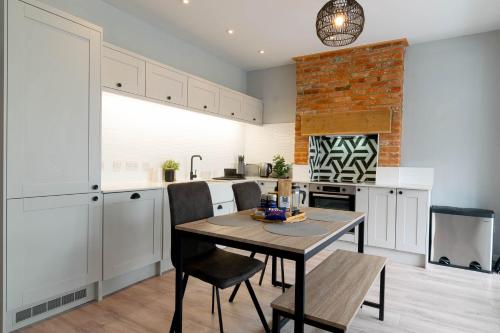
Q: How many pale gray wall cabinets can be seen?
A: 5